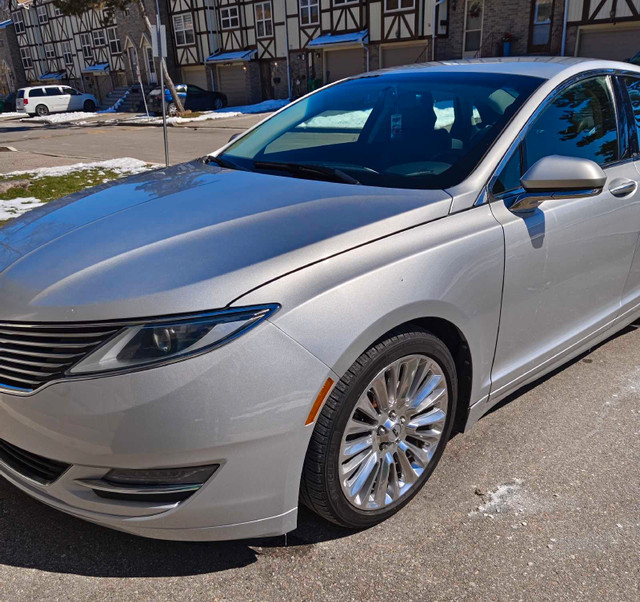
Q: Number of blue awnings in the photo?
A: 4